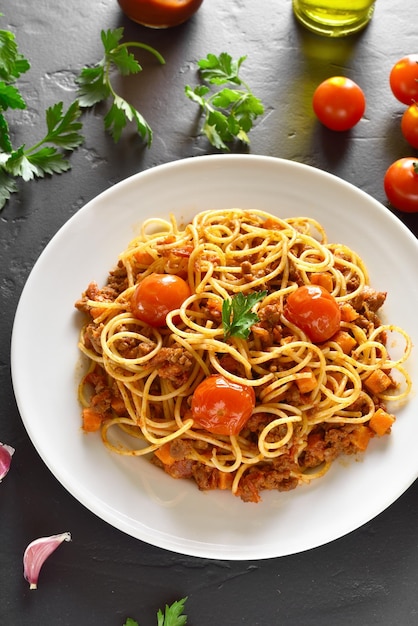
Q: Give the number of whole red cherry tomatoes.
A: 7